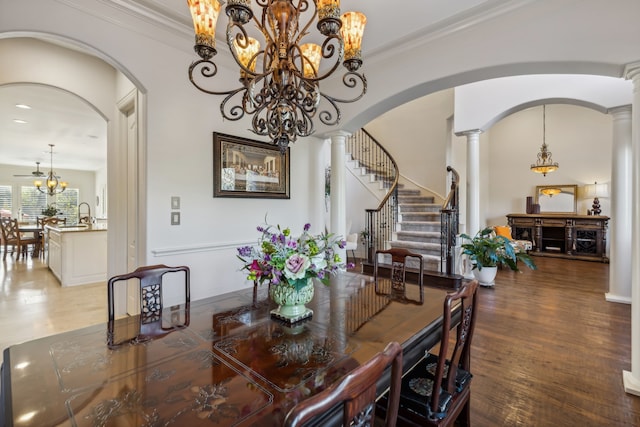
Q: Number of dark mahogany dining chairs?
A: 5